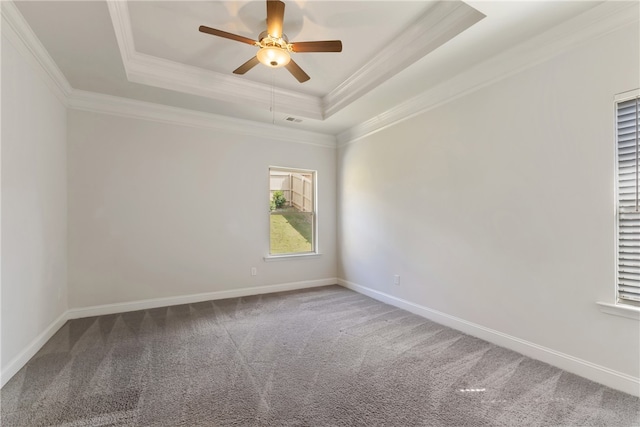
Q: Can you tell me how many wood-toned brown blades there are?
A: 5